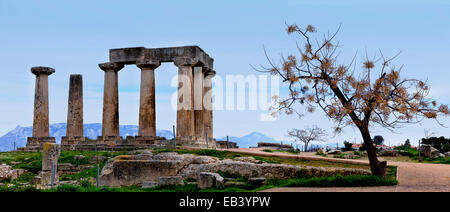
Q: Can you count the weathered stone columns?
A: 7